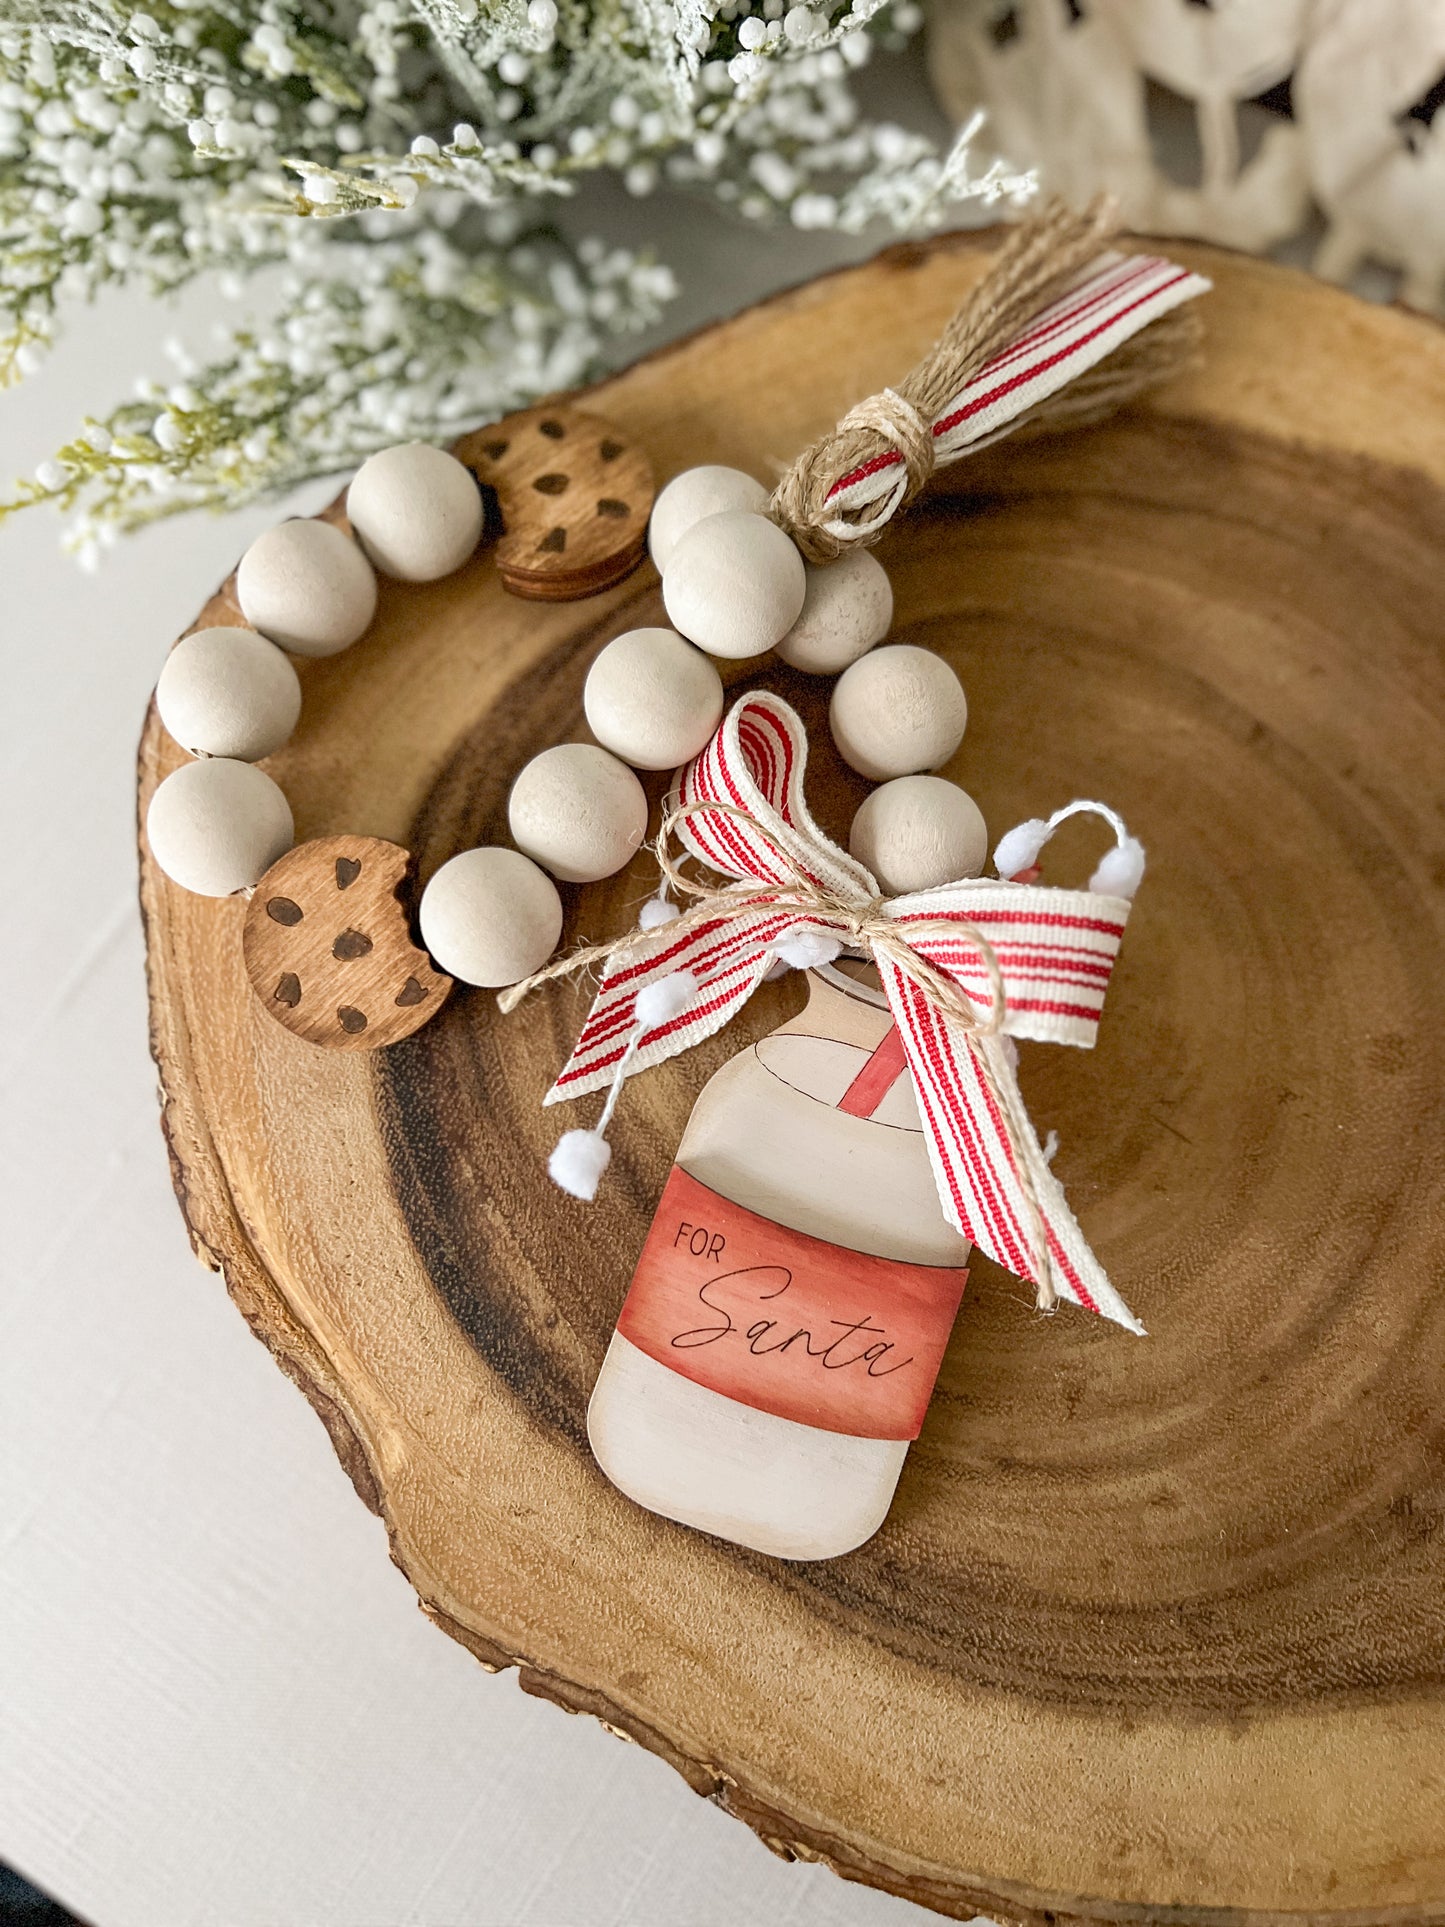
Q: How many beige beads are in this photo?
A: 12